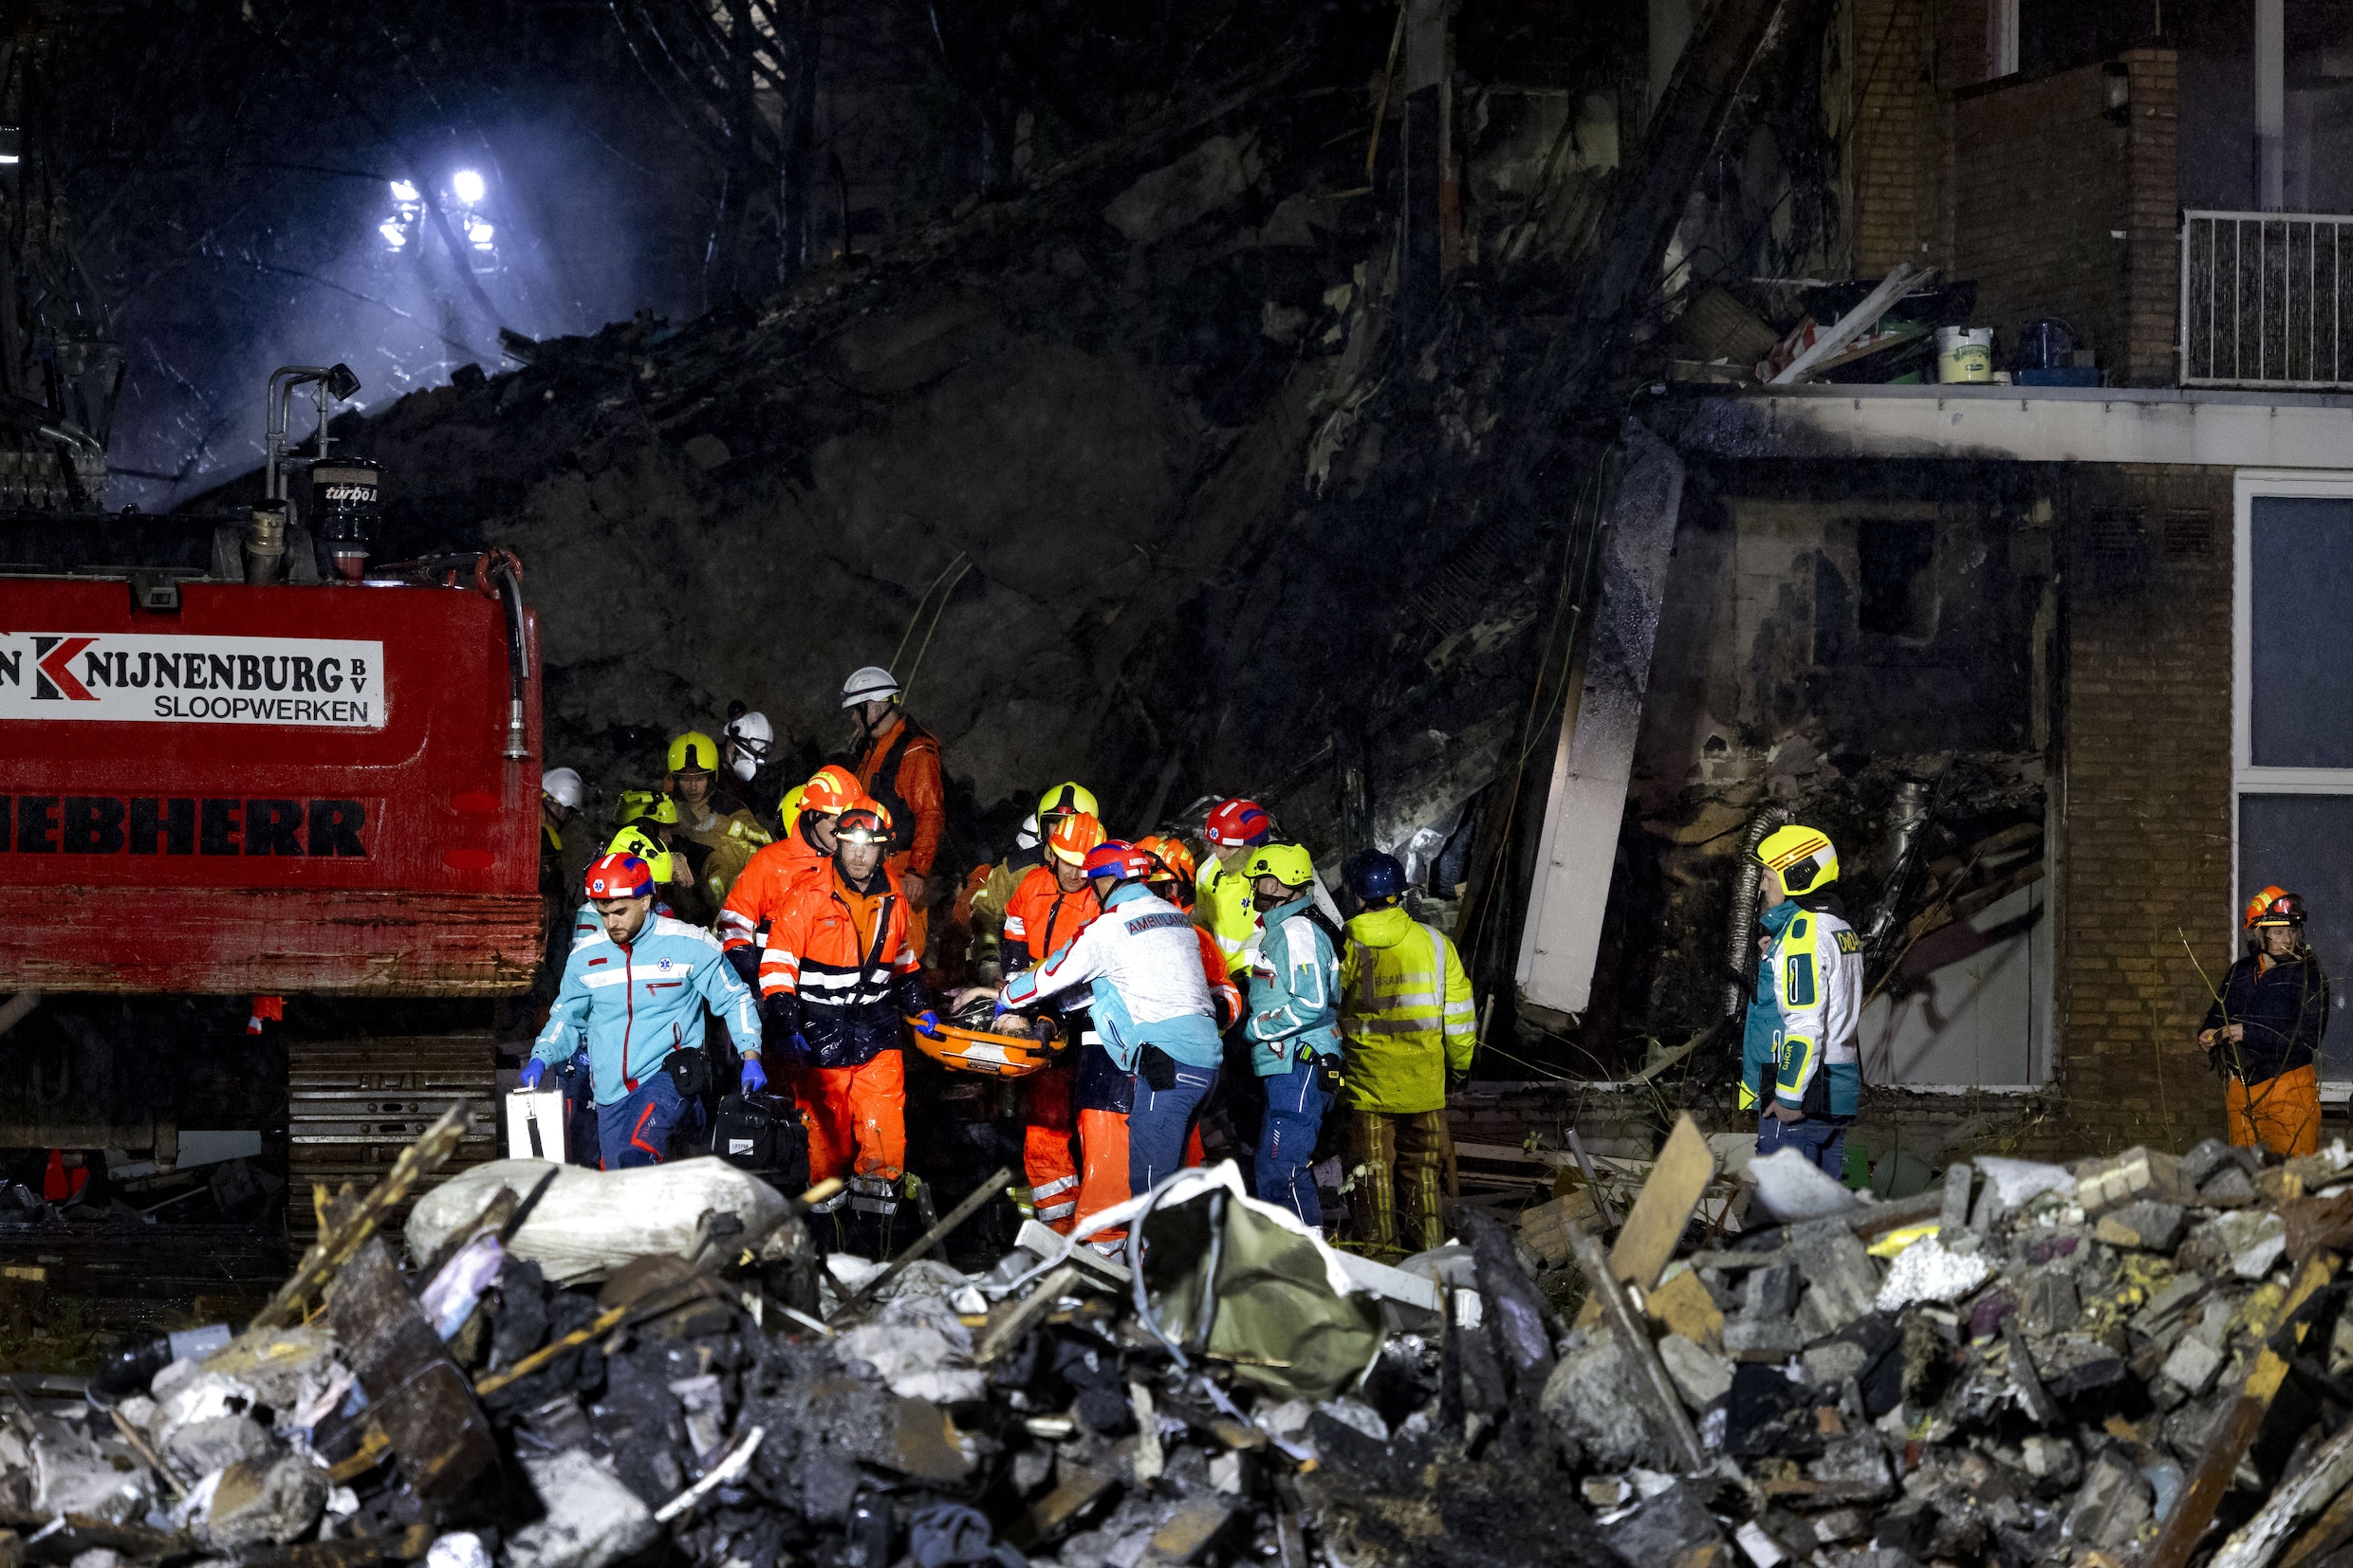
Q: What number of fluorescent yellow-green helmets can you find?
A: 7